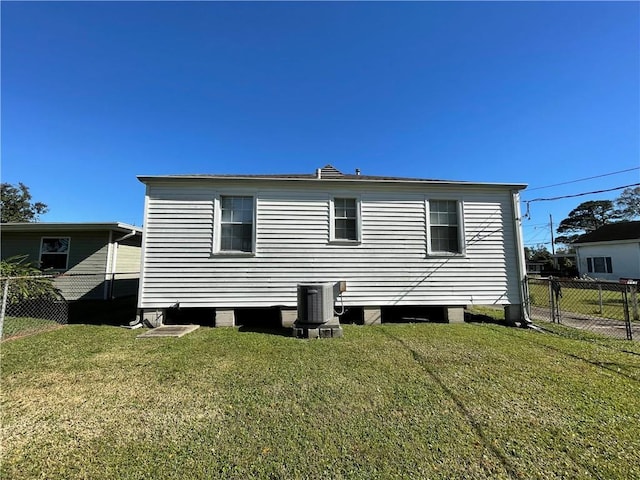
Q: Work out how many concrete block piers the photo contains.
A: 6